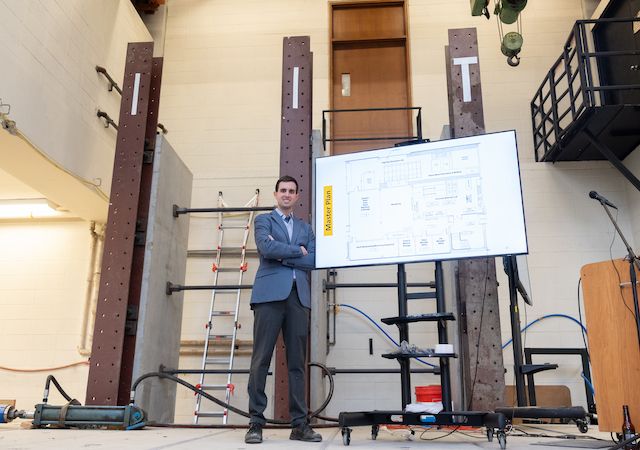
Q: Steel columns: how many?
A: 3